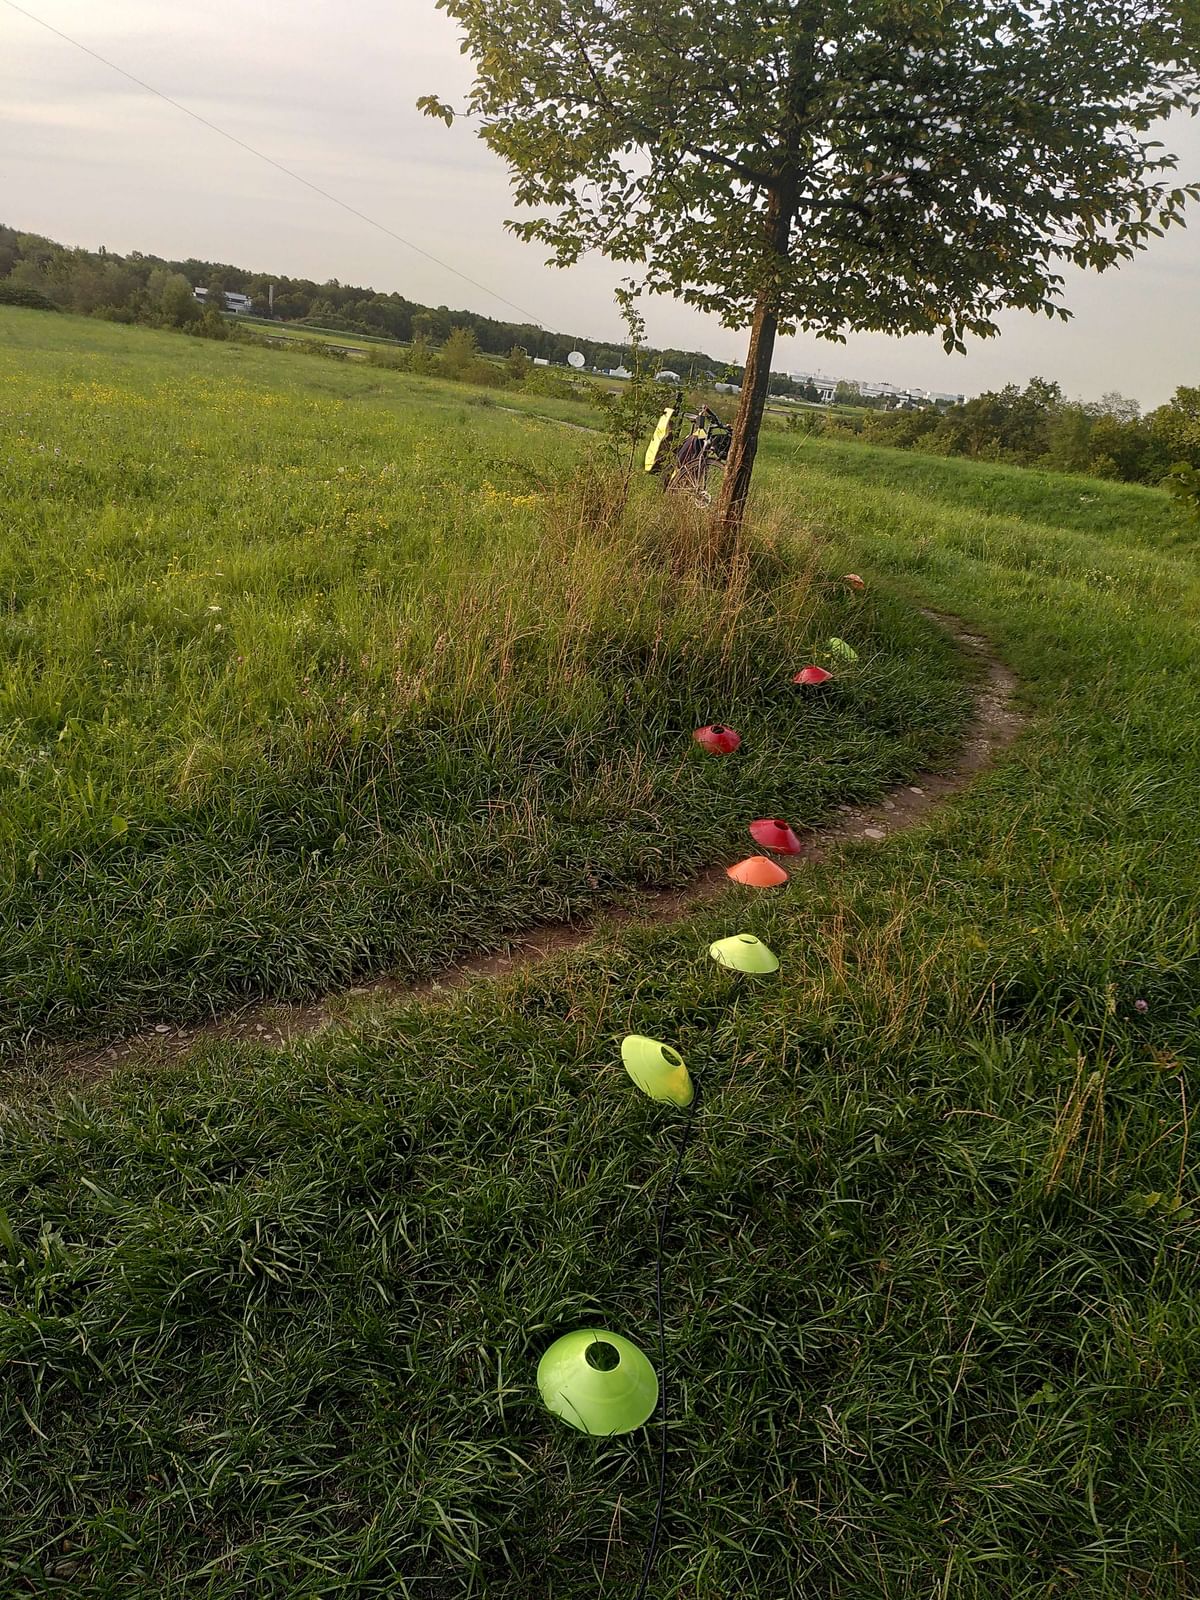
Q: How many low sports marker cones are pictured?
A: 9